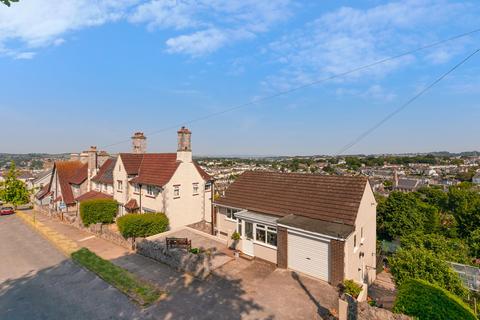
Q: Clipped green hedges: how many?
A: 3